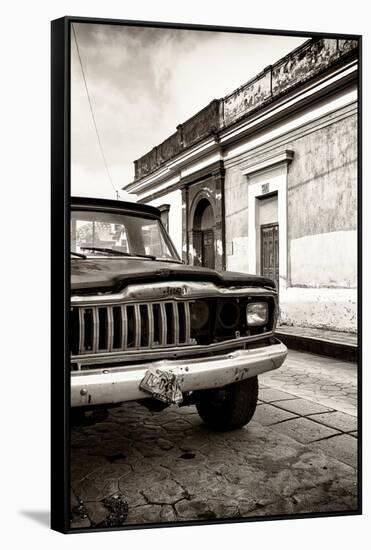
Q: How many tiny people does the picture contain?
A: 0